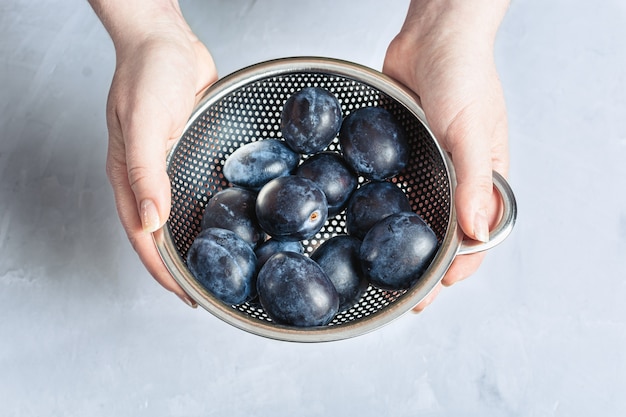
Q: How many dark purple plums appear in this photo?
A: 12